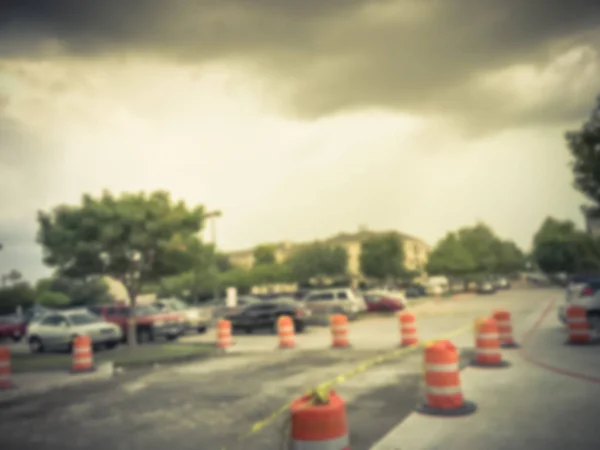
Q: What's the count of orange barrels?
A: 11